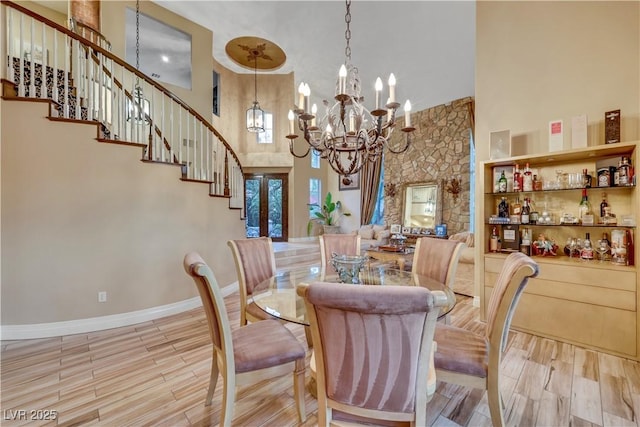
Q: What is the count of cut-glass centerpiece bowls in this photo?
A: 1